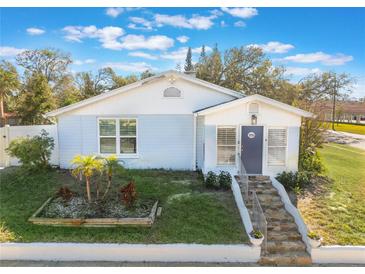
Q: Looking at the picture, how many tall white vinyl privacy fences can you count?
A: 1